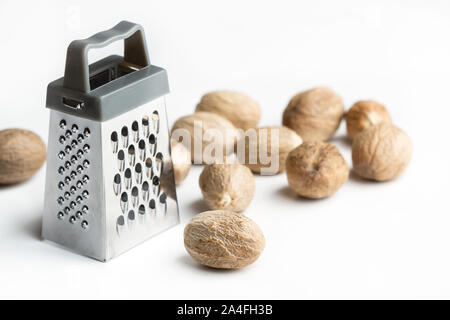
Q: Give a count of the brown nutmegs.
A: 11